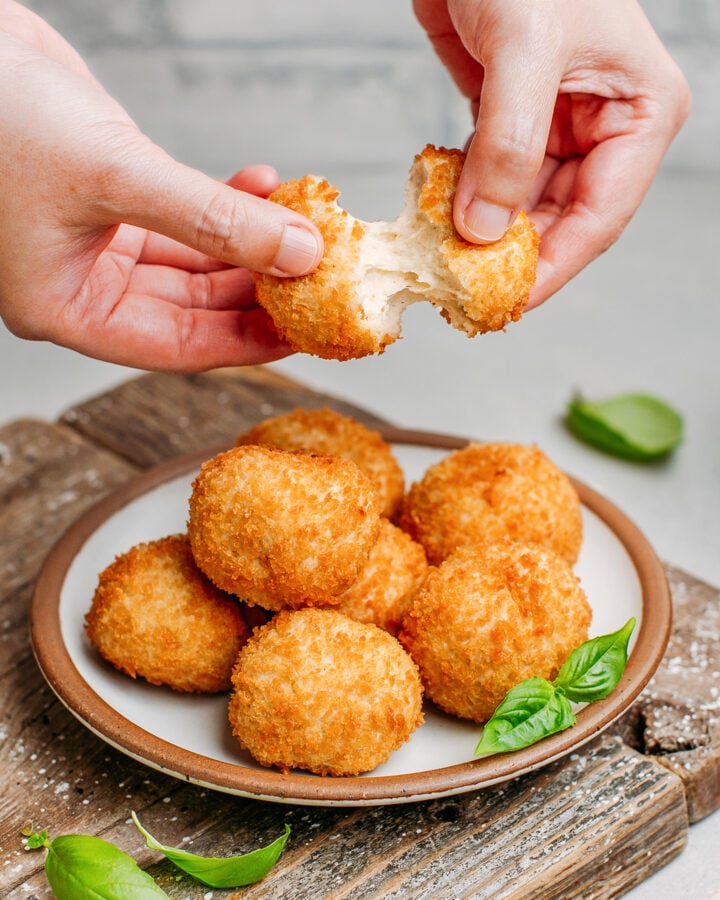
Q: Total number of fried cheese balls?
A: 8